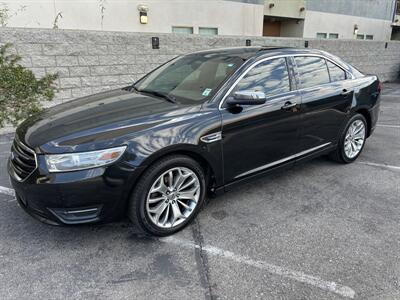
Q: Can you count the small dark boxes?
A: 4